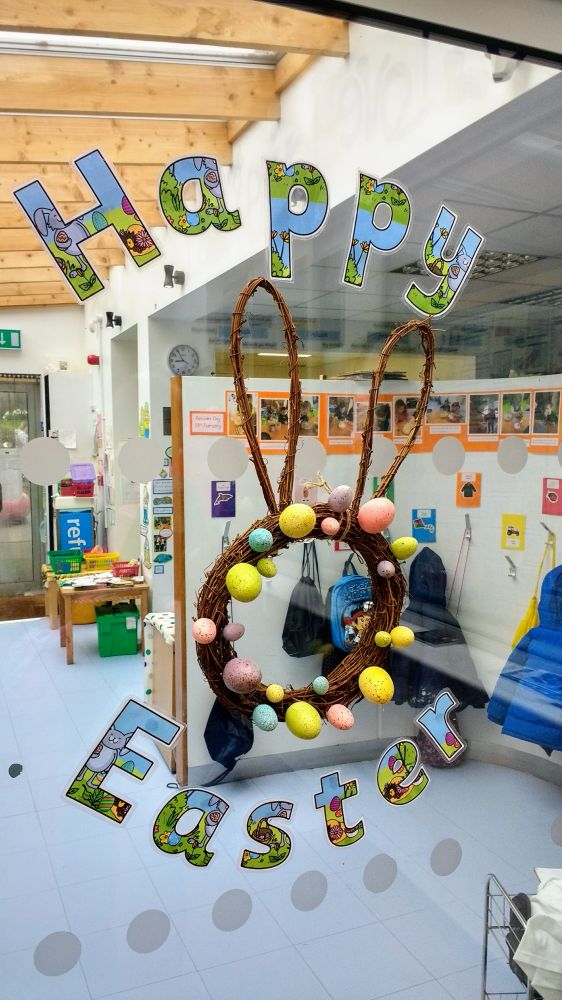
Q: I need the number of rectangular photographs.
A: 10